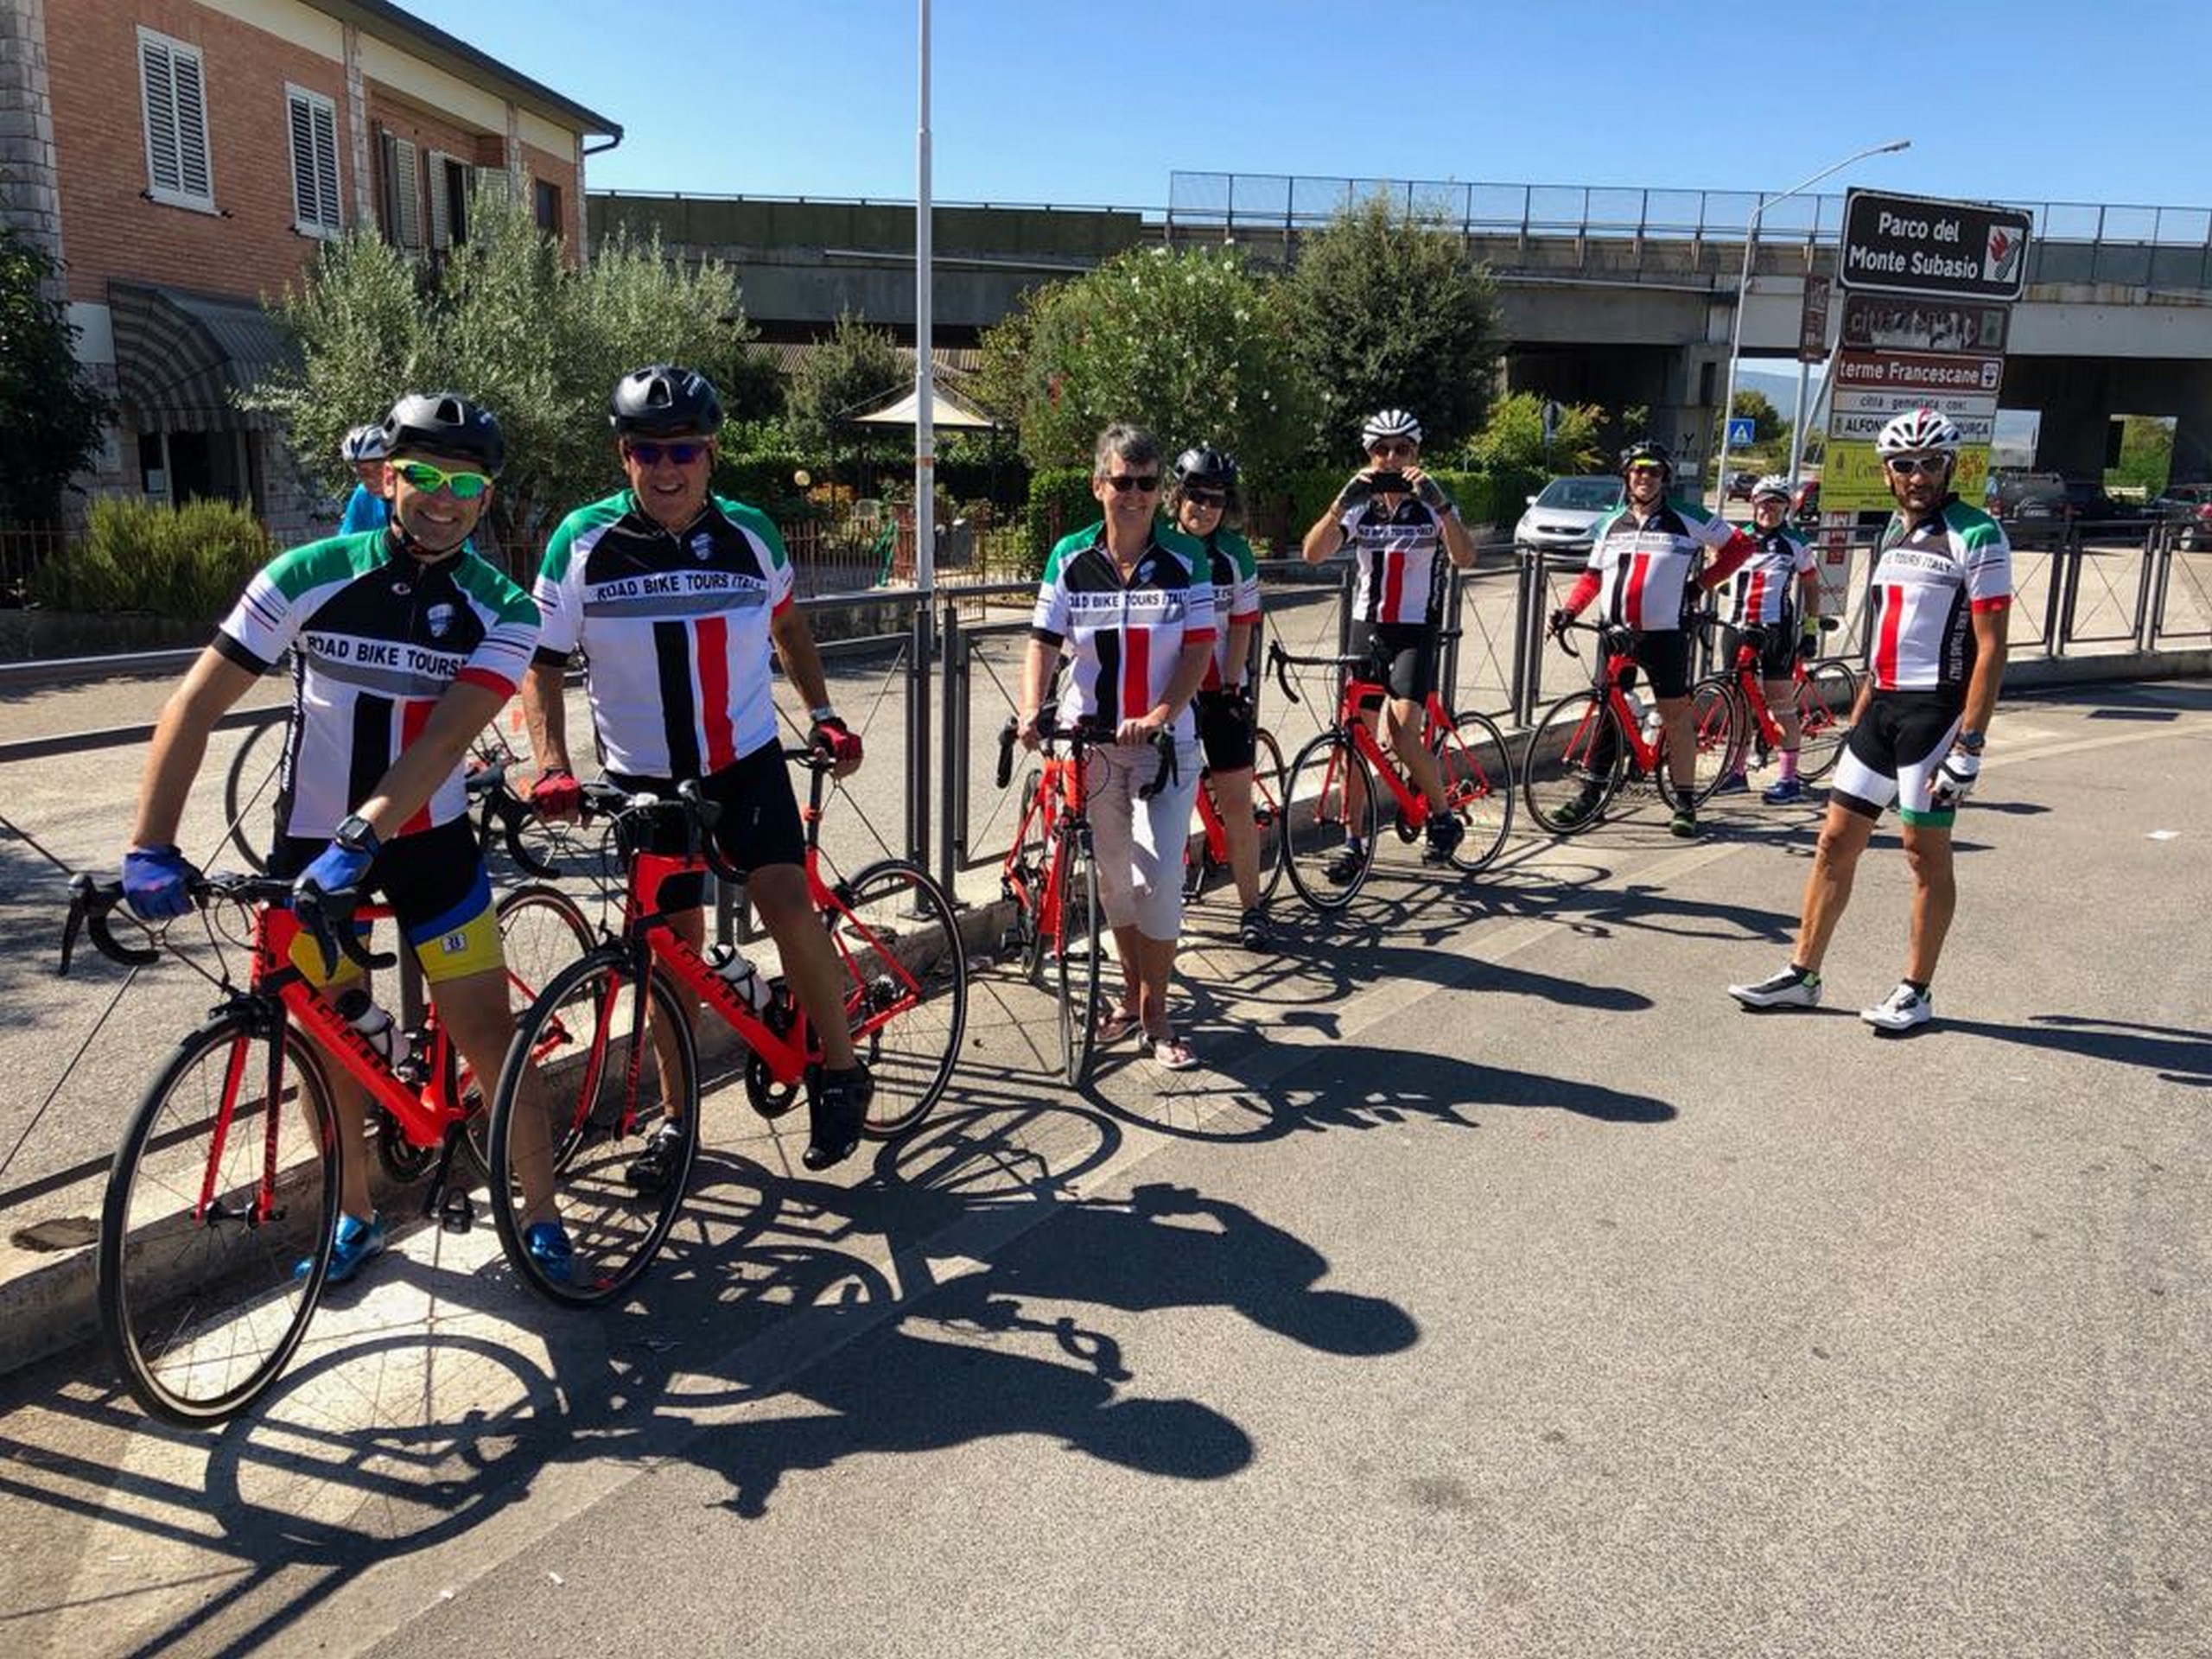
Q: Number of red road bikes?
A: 7